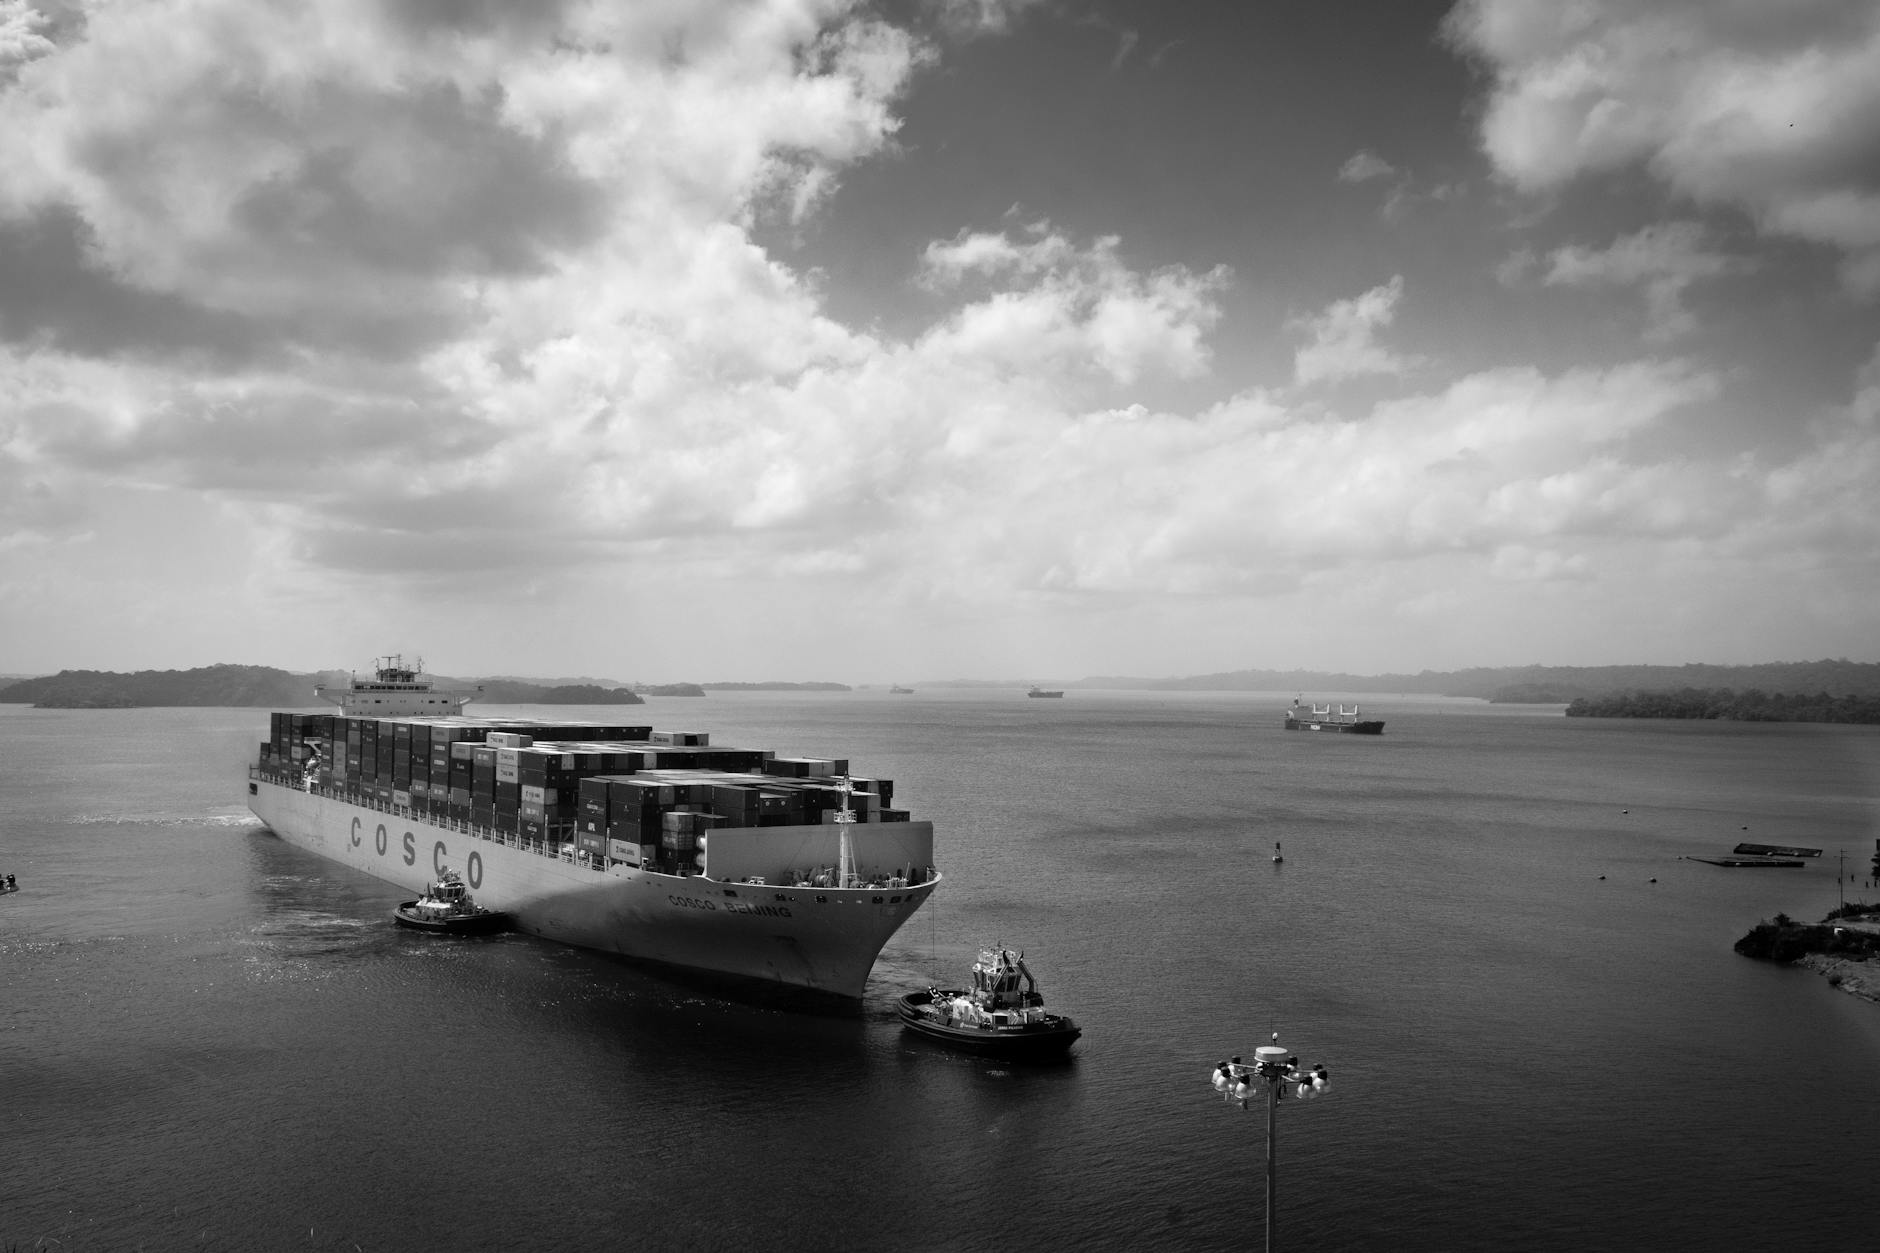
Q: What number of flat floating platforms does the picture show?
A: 2